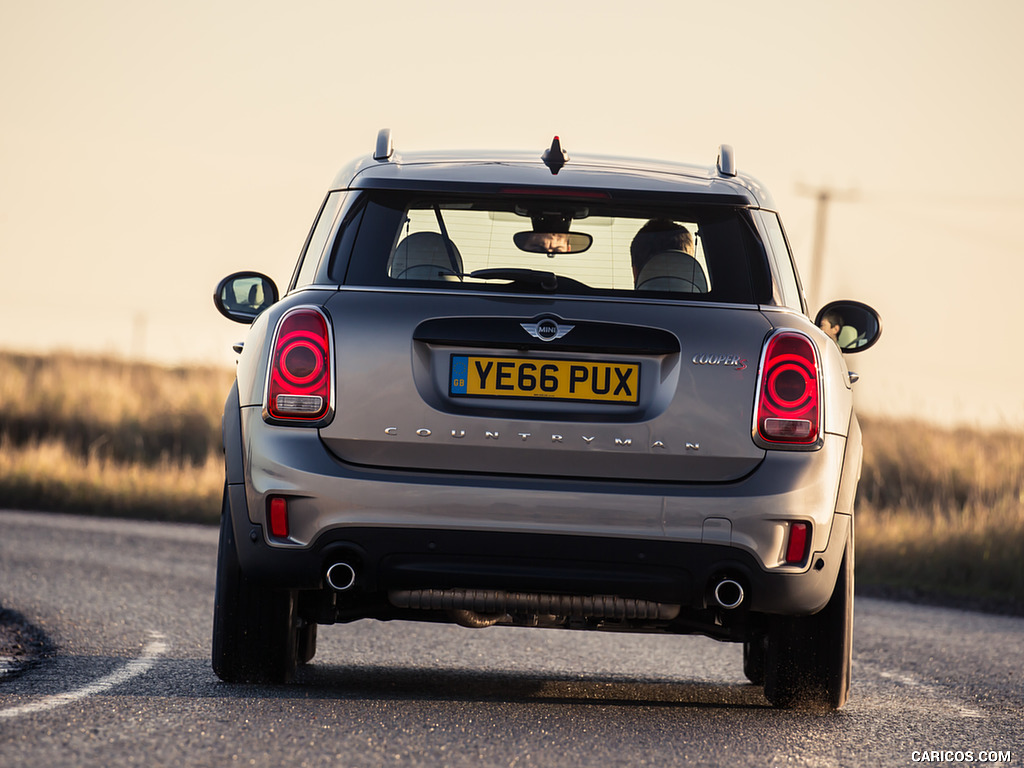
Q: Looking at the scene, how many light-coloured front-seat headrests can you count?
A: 2